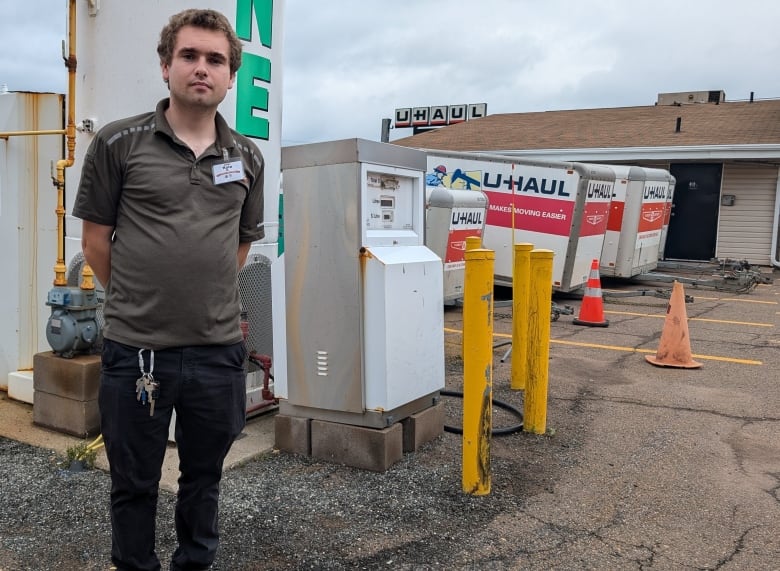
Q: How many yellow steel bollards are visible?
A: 4